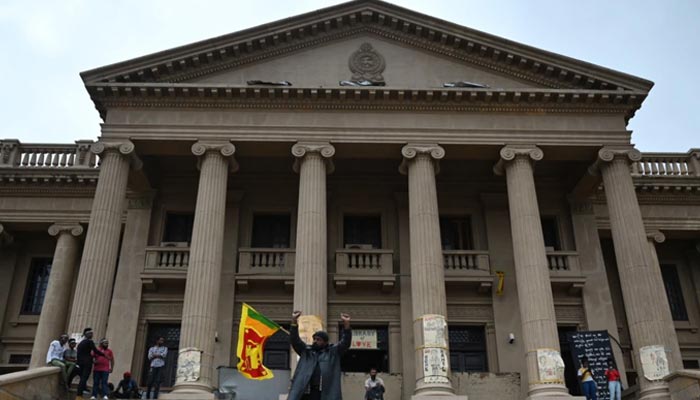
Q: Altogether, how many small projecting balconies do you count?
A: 5